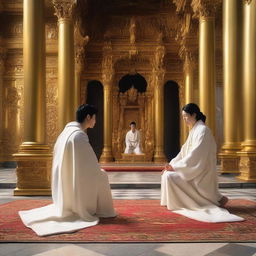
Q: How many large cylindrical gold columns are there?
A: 5